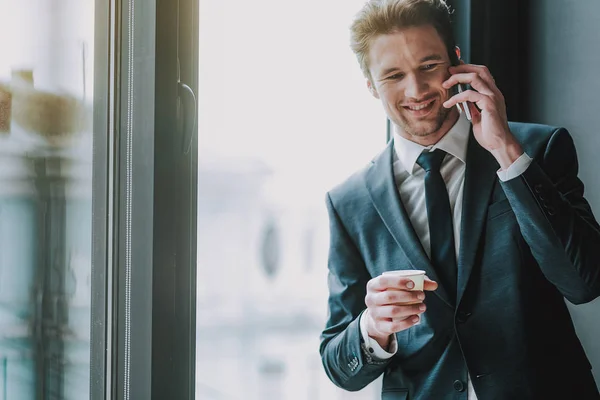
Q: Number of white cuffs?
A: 2